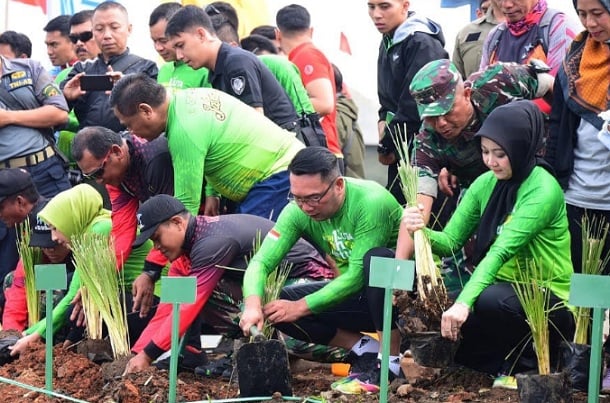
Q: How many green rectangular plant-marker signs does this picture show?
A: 4